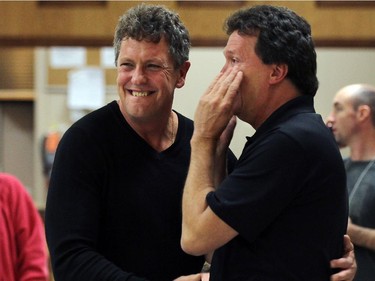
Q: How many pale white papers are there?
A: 3